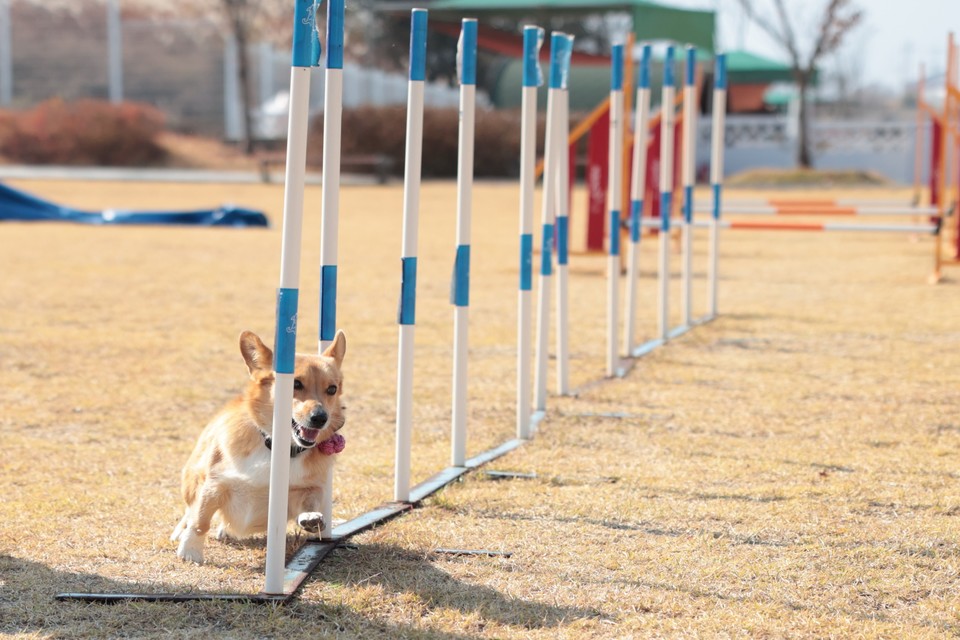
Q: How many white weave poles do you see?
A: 12